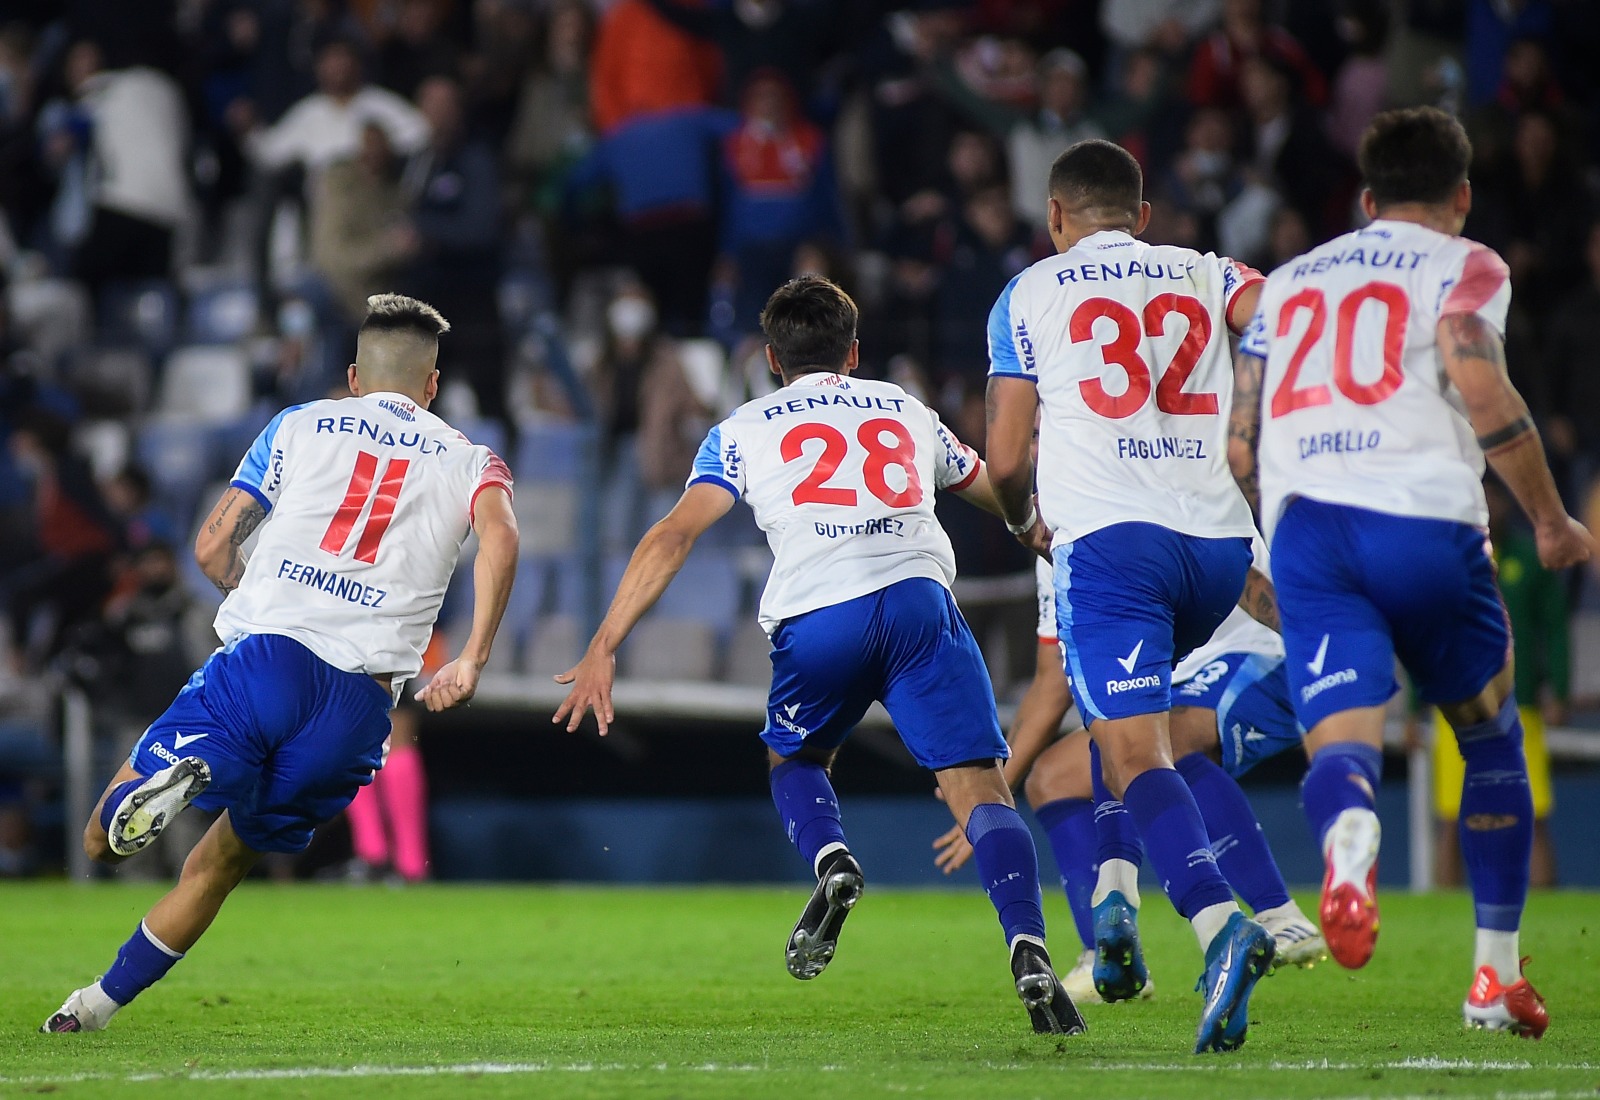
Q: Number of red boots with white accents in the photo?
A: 2